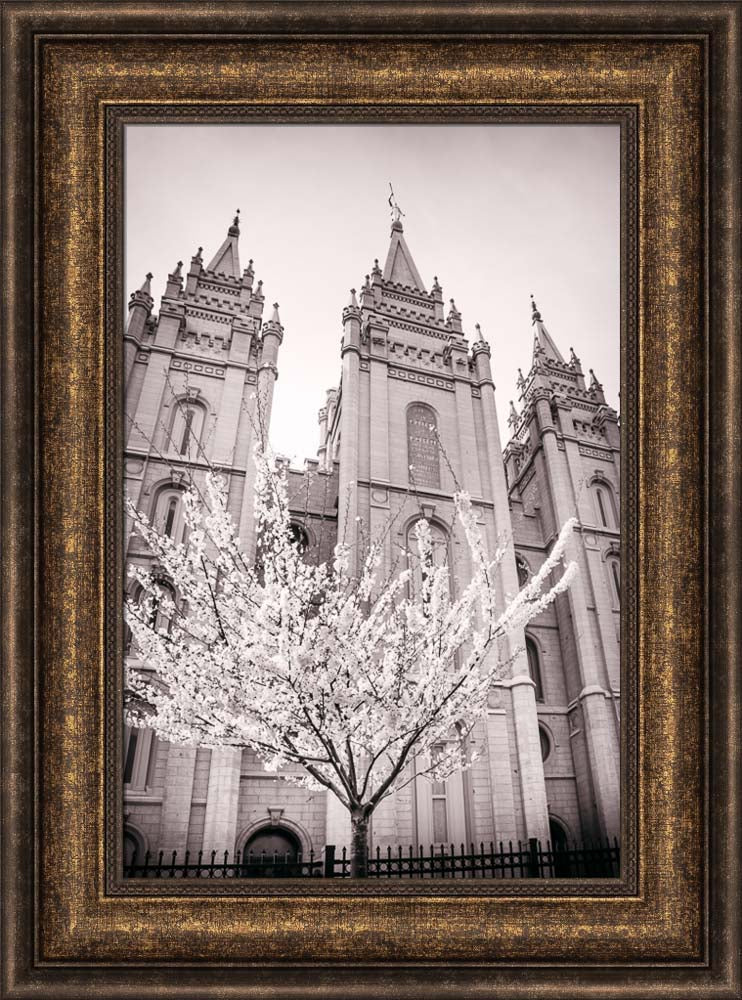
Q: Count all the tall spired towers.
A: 3